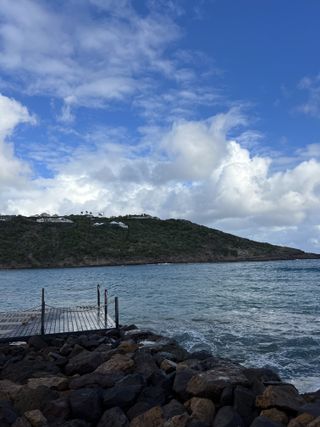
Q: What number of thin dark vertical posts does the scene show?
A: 4